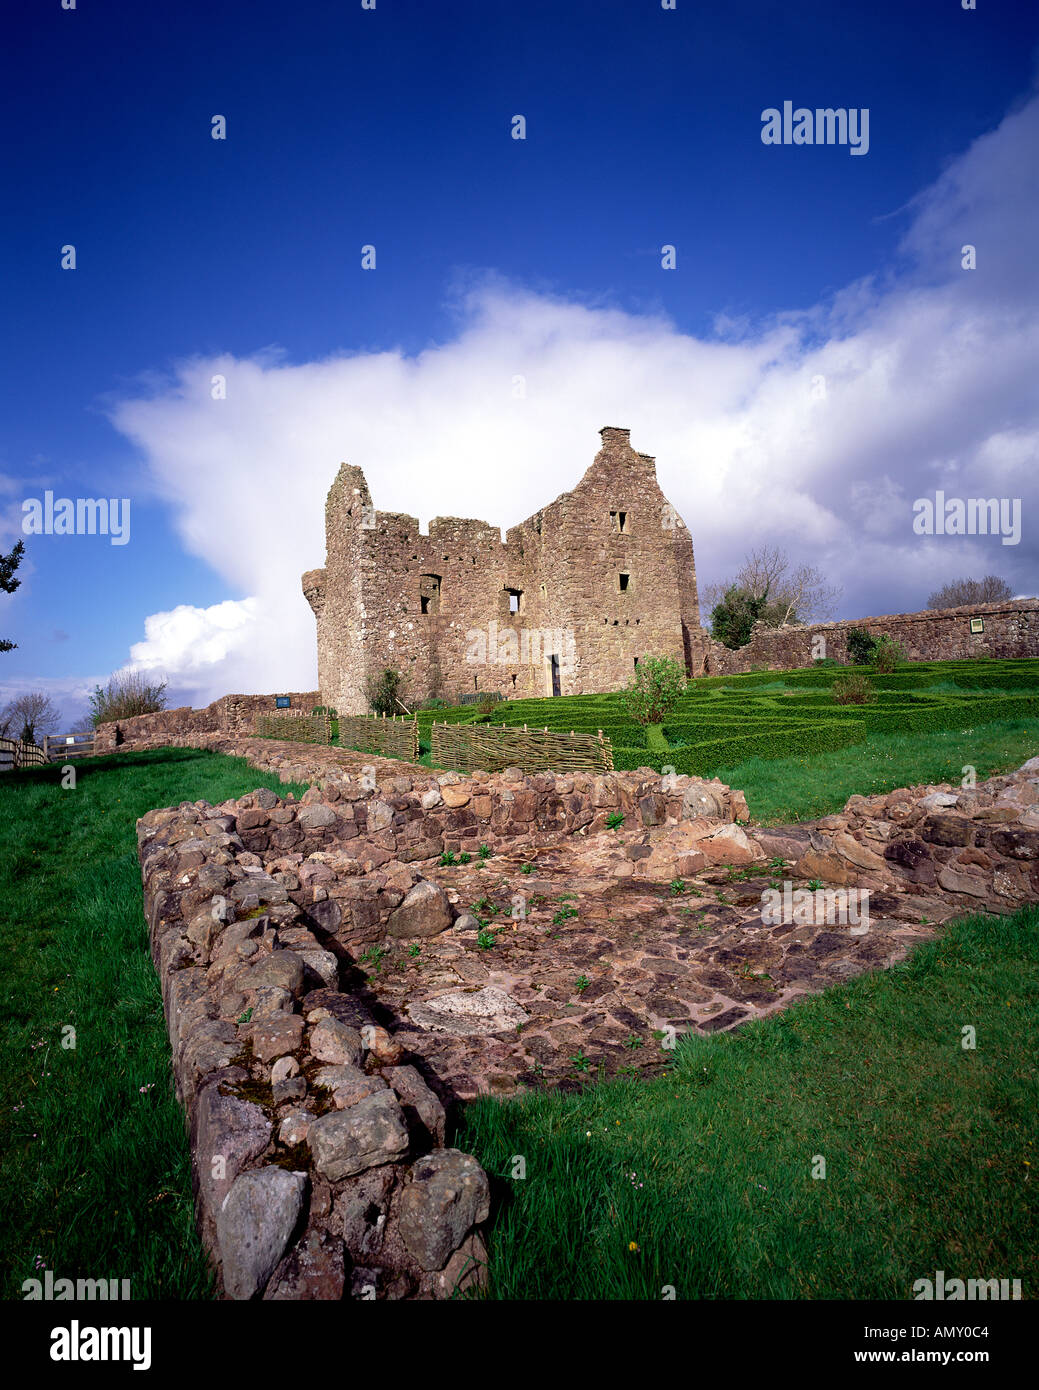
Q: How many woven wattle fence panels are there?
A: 3